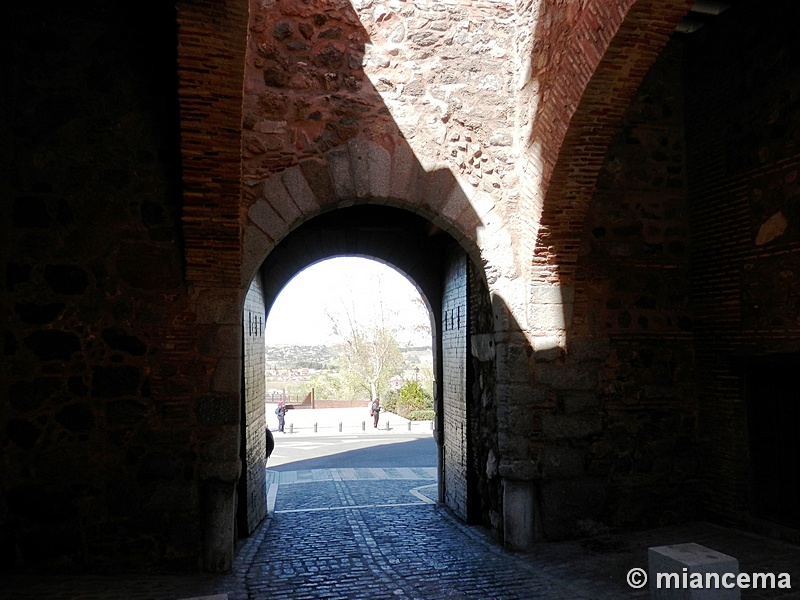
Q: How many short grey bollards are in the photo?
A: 7